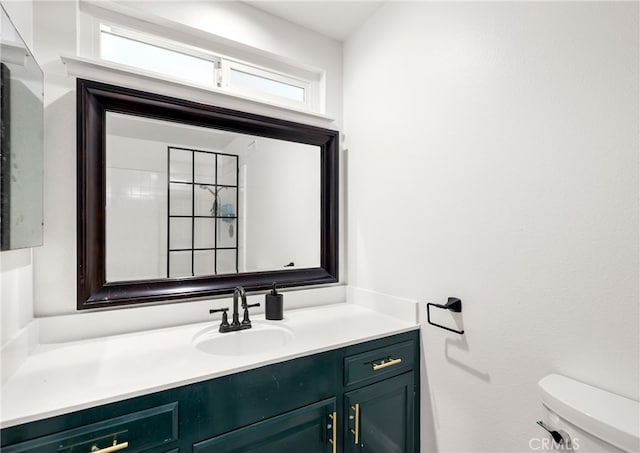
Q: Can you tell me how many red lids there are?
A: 0